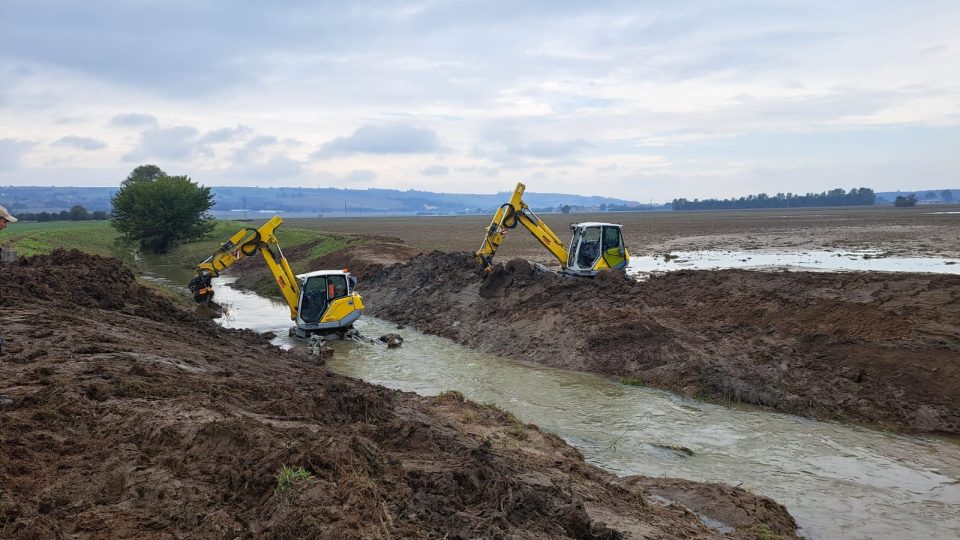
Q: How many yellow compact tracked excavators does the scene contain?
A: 2